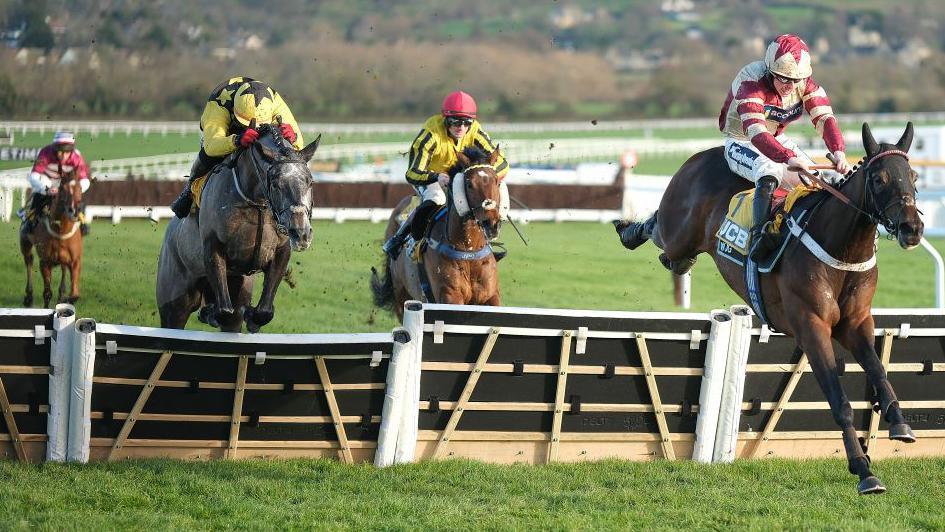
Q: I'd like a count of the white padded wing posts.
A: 6